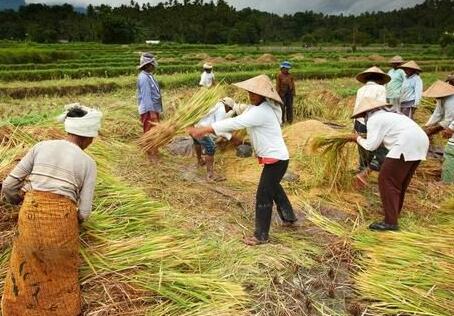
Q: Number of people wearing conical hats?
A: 6